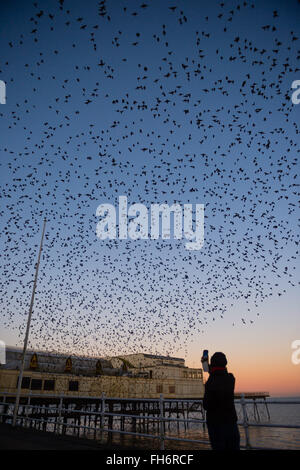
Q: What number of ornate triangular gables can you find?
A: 4